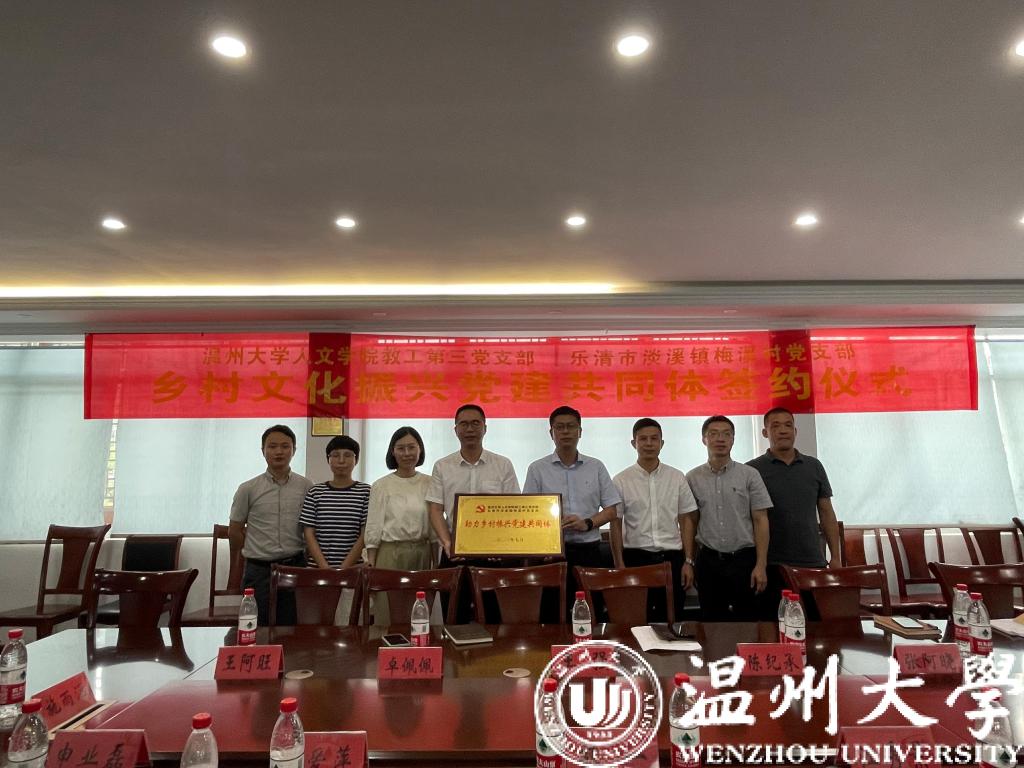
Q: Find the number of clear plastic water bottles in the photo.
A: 14